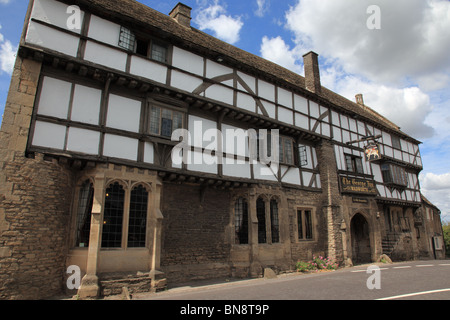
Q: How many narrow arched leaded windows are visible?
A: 6